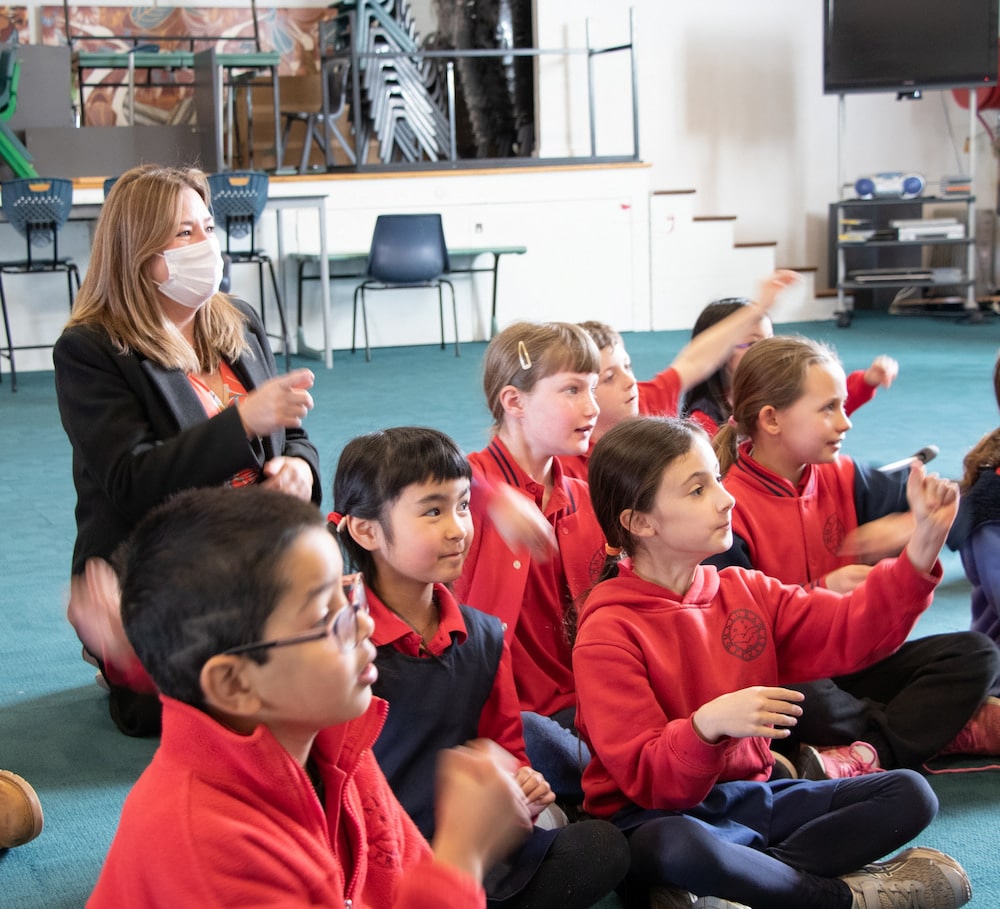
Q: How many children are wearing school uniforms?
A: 7